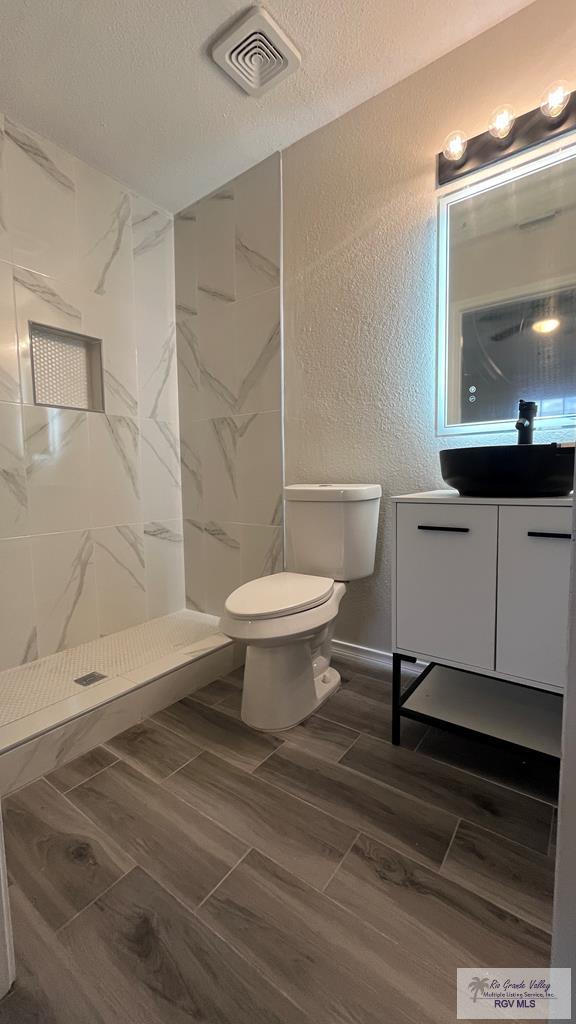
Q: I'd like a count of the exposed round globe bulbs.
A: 3